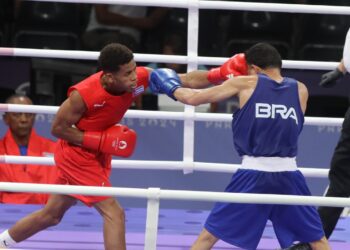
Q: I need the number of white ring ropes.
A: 5